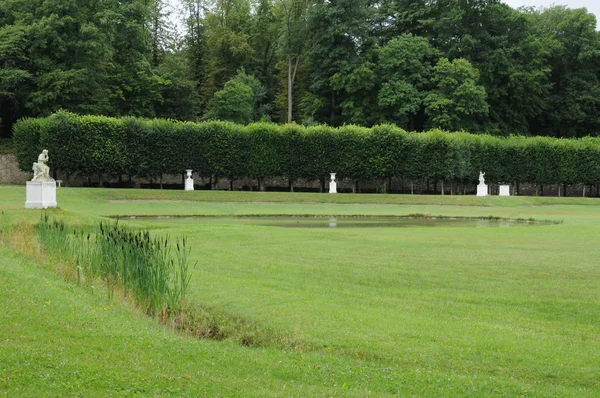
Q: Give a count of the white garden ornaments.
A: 5